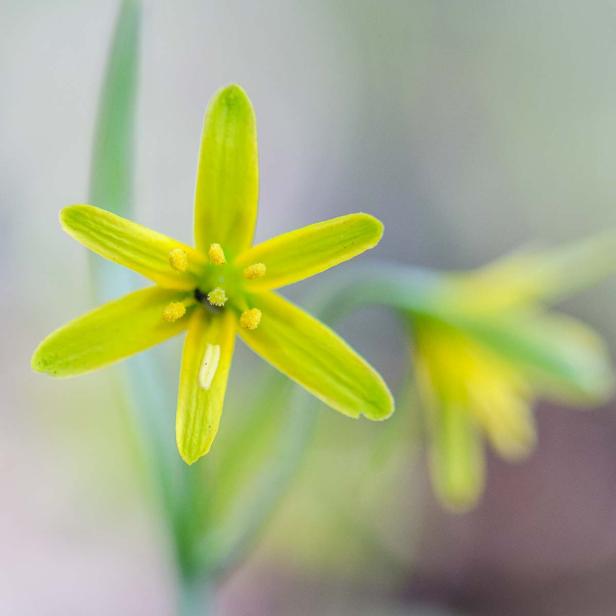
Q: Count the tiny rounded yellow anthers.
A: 5